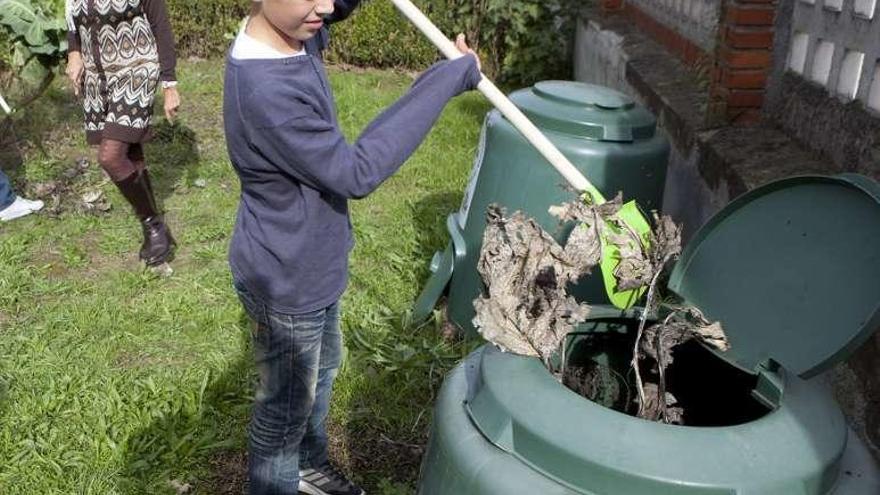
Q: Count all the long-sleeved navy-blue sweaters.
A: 1